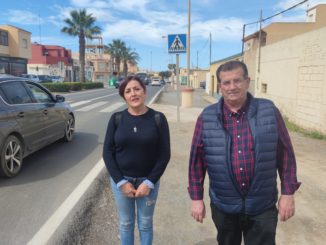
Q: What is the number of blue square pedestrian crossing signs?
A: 1